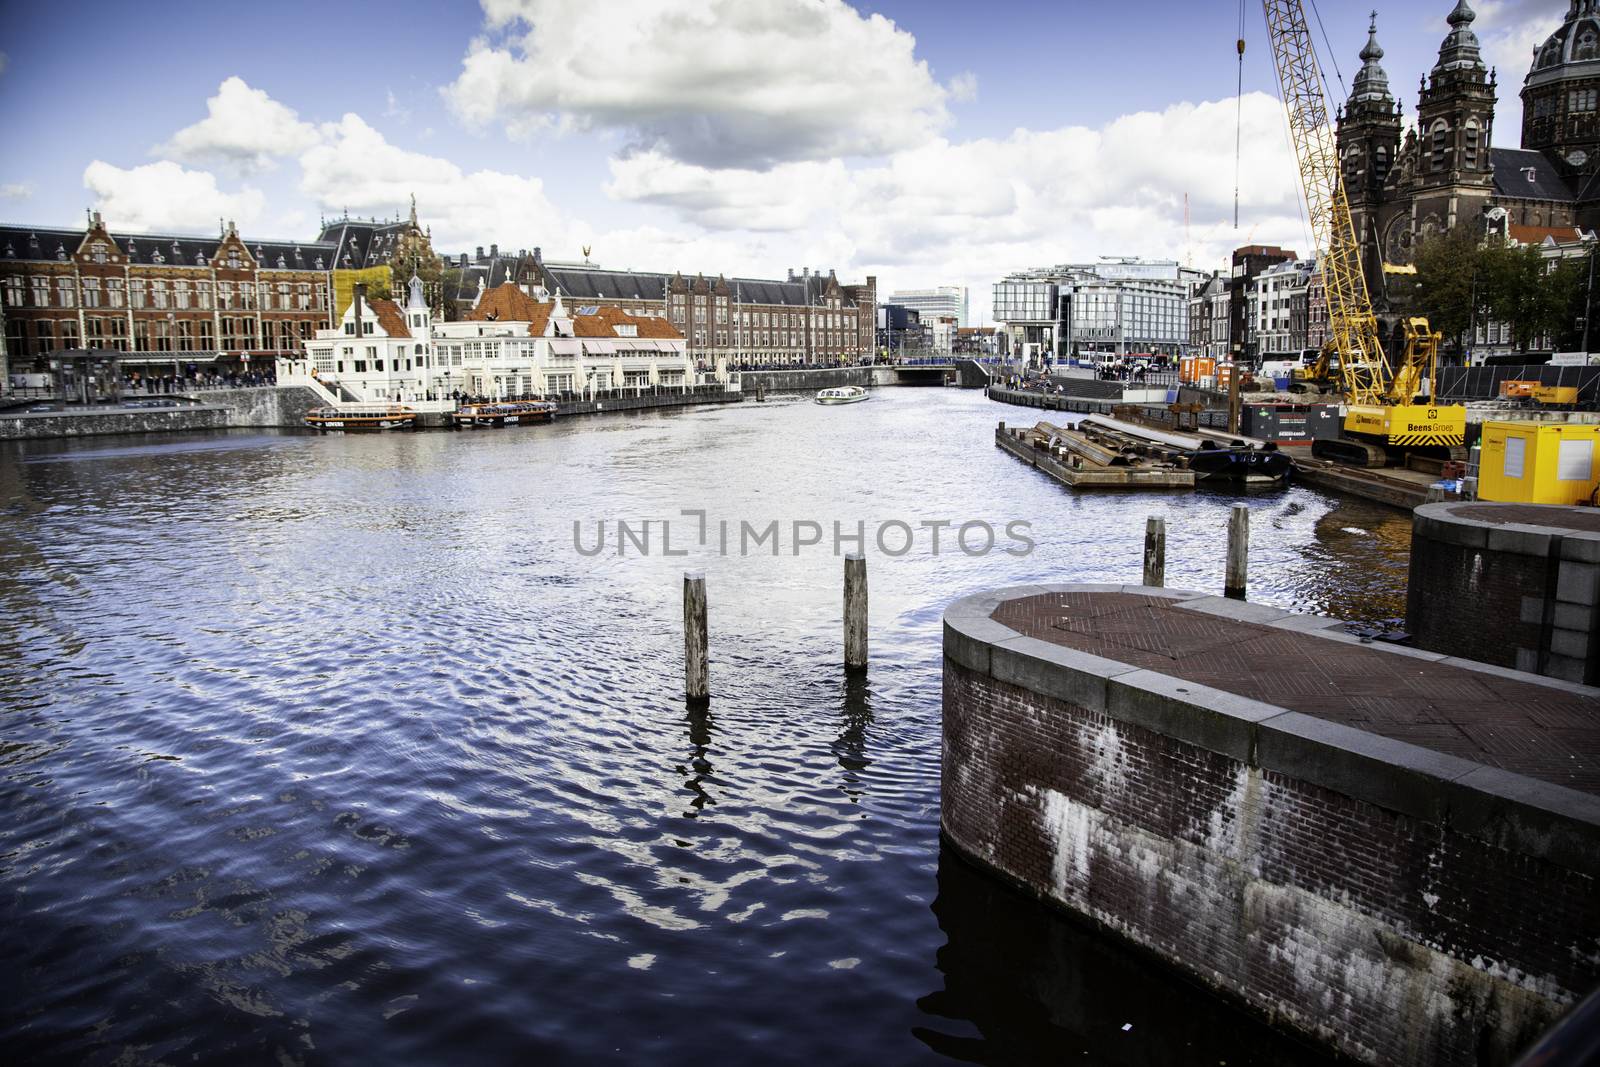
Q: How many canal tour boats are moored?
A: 2